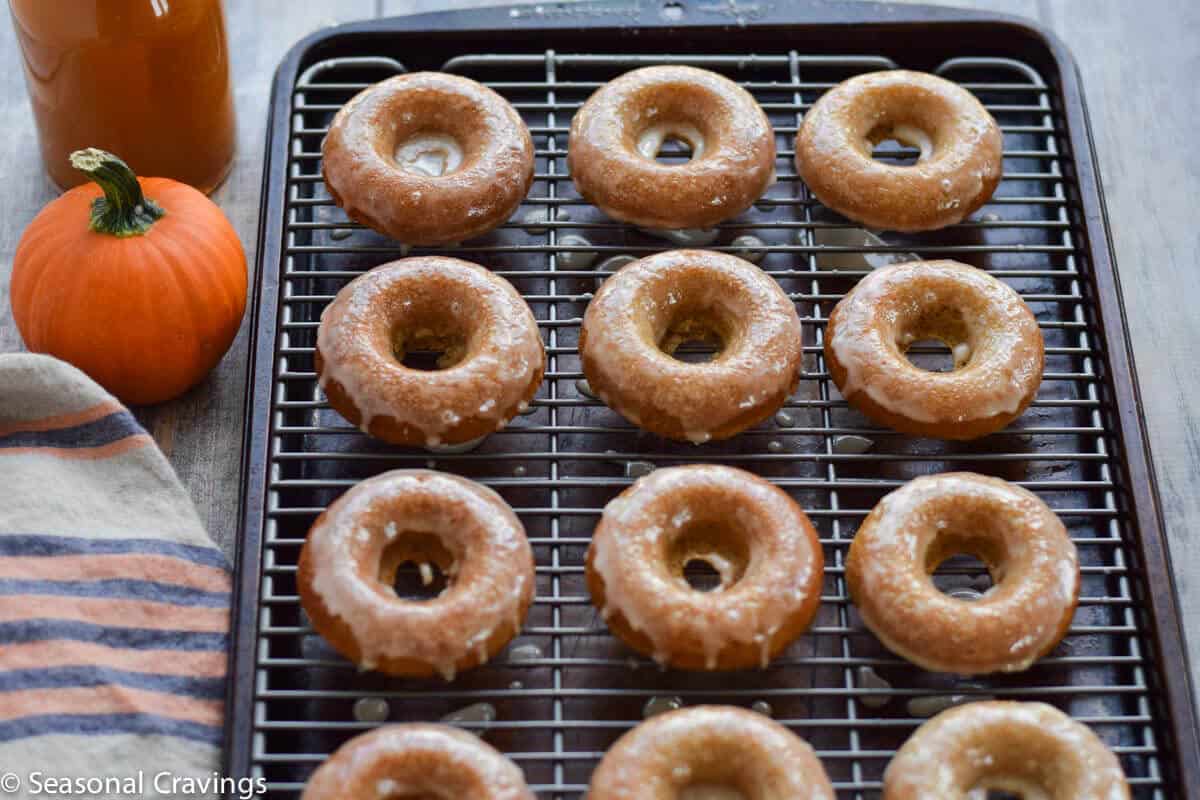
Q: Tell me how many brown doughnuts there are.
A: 12